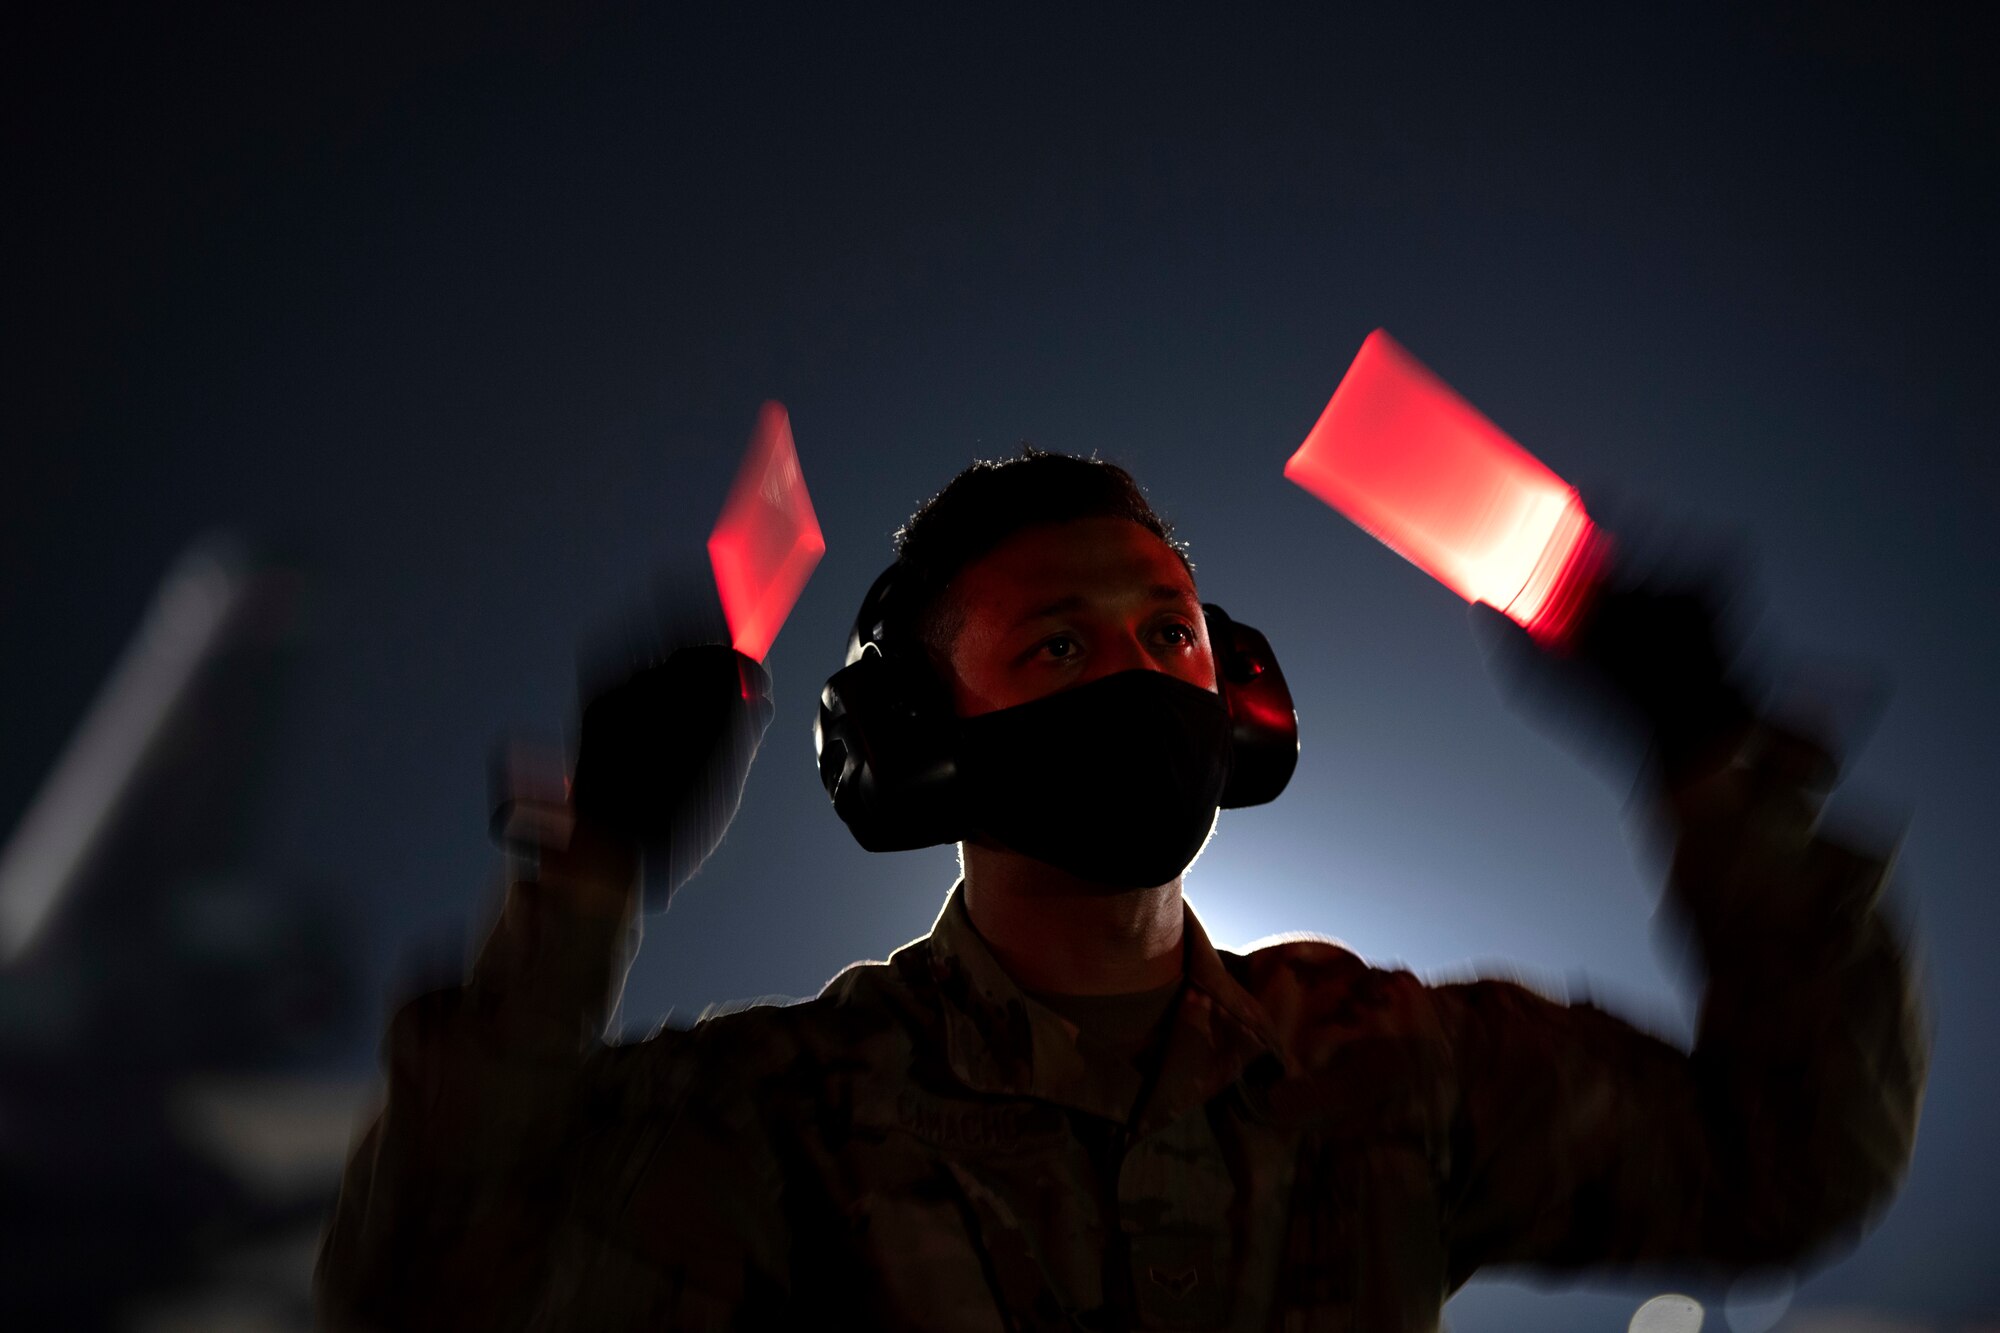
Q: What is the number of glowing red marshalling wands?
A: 2